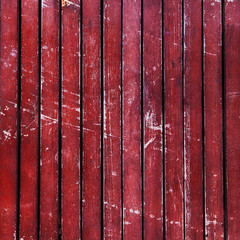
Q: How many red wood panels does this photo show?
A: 12